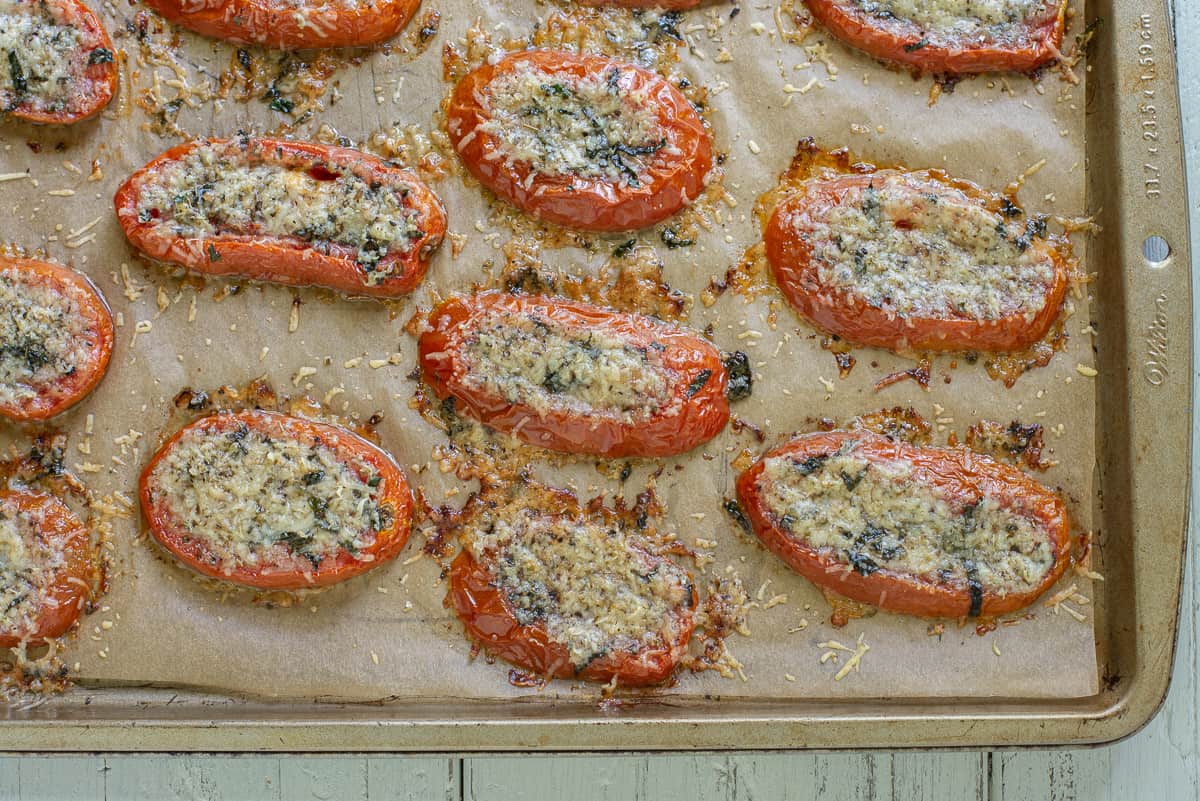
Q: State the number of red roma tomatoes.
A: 13